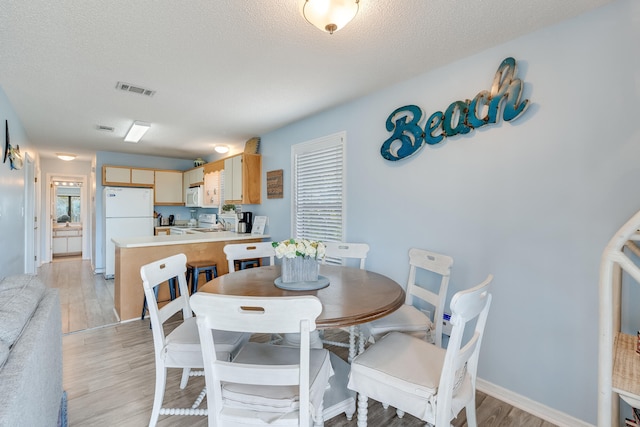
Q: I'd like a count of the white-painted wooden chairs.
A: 6